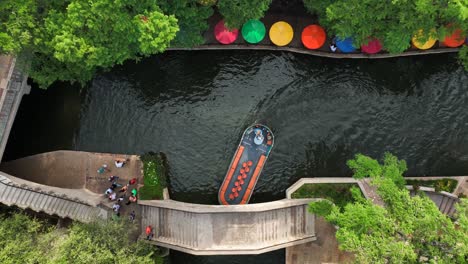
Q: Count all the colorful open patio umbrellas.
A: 8